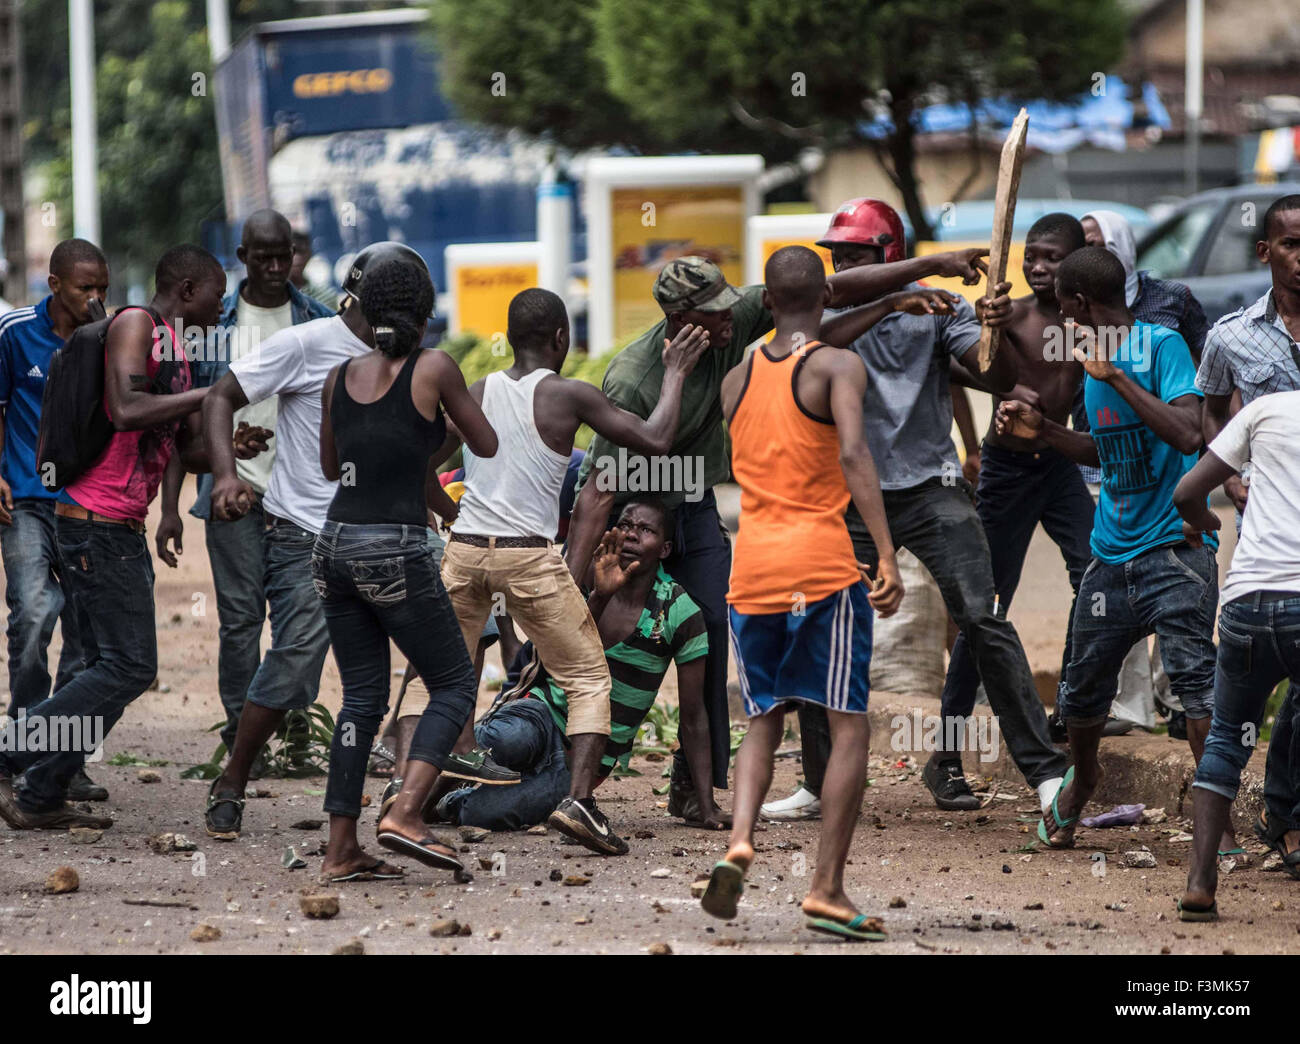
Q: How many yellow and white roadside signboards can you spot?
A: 3